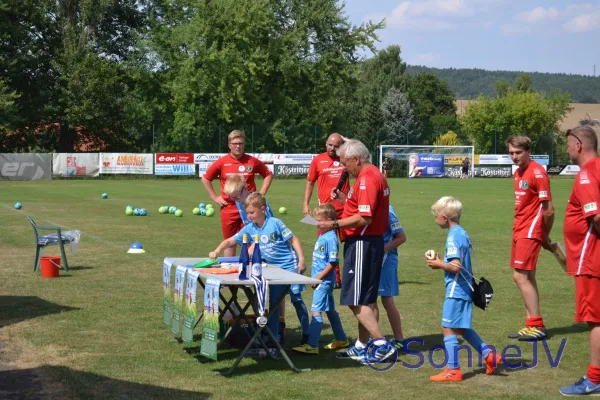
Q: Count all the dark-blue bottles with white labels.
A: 2